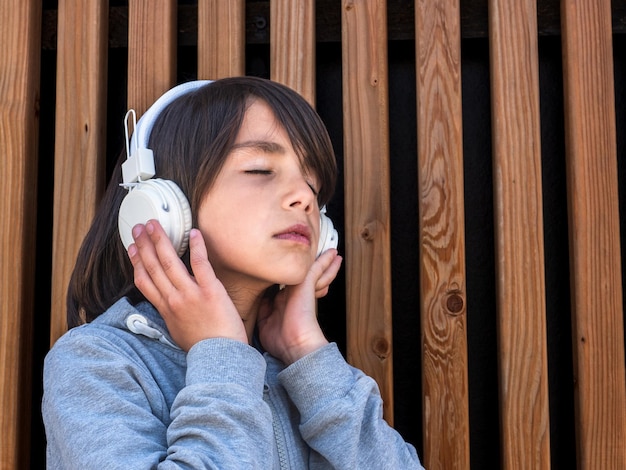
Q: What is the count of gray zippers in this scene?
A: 1